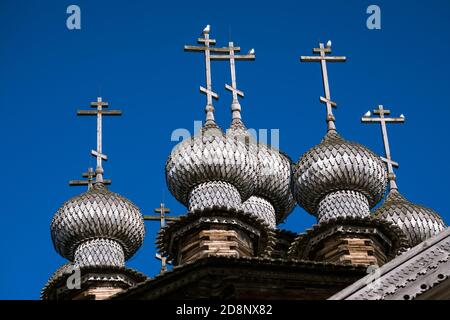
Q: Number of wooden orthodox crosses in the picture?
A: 7